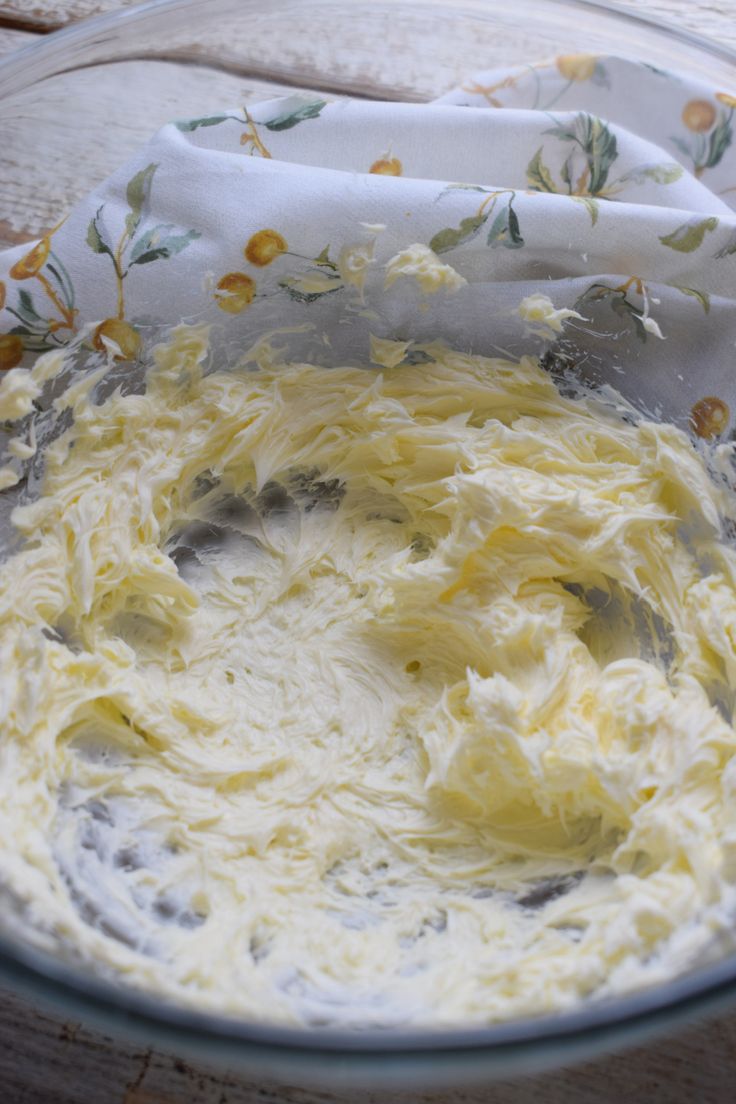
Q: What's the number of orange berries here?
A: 11